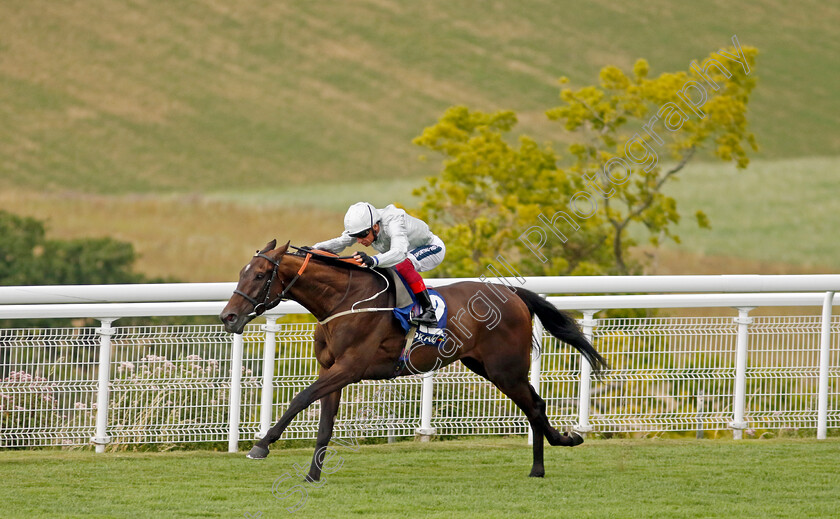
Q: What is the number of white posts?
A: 8